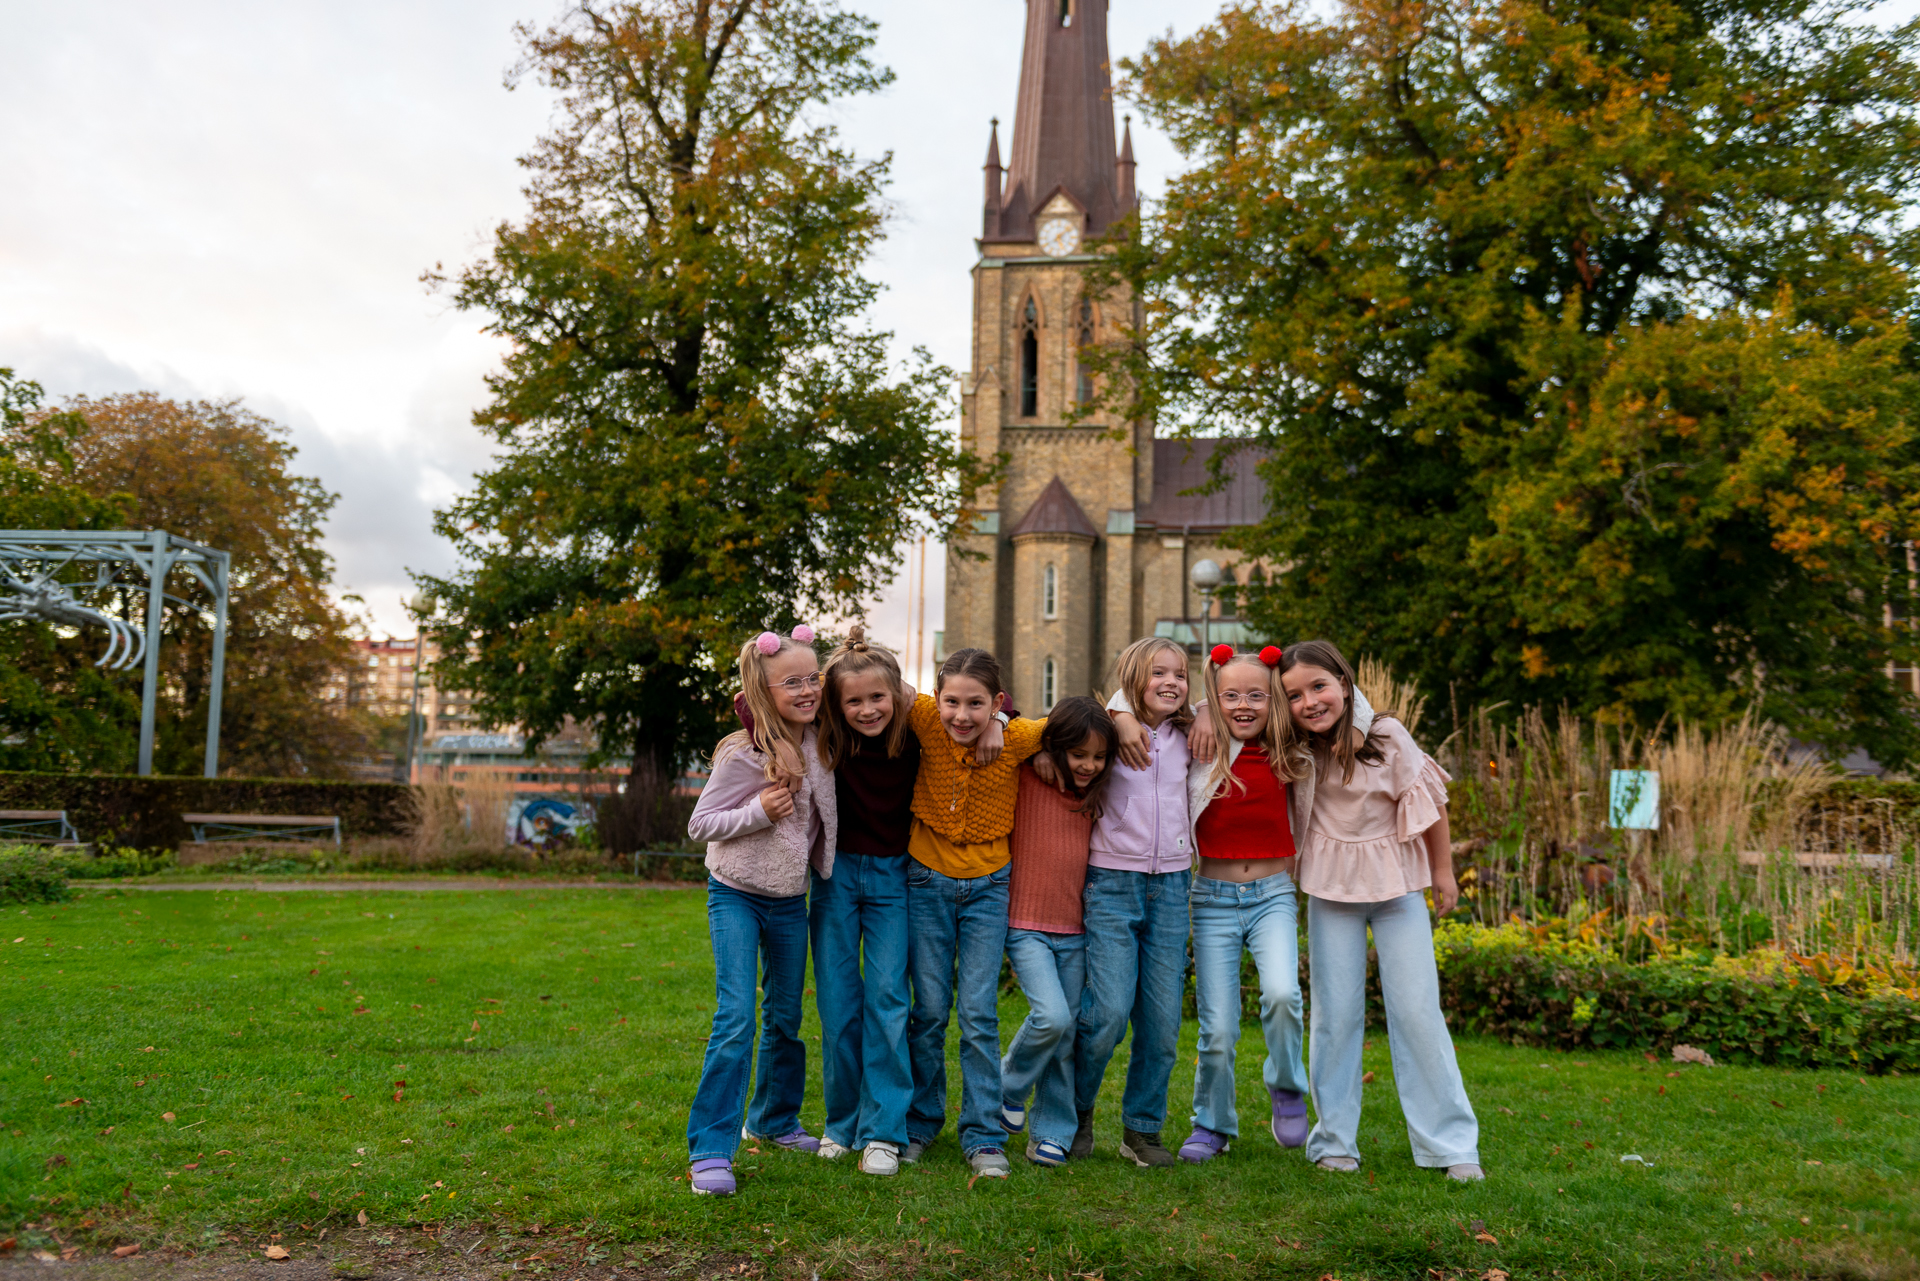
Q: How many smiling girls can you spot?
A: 7